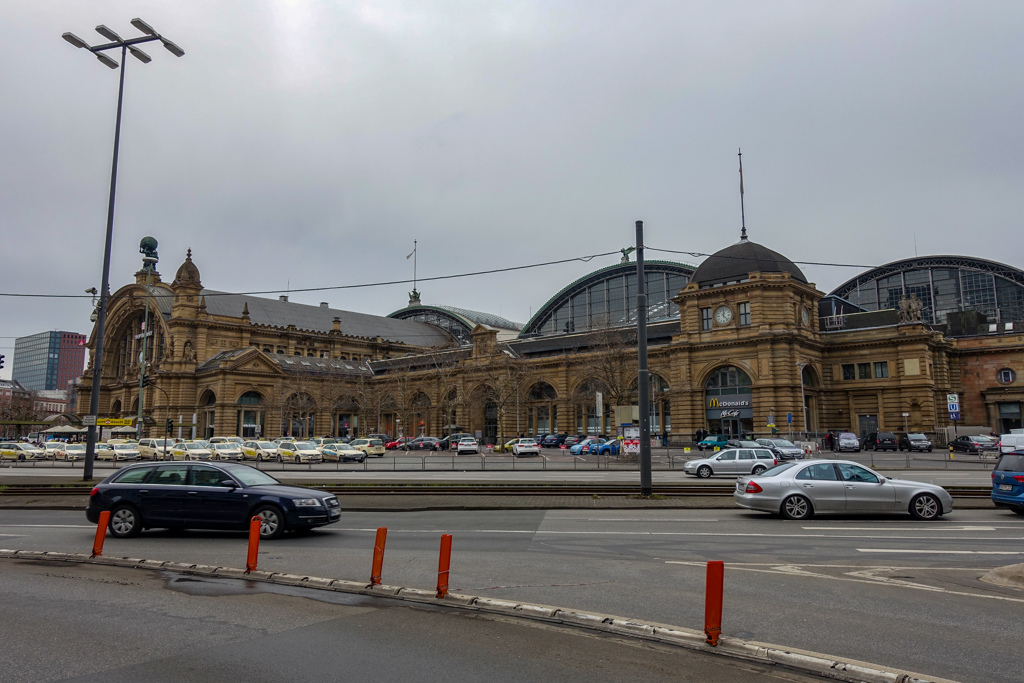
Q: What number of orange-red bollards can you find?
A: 5